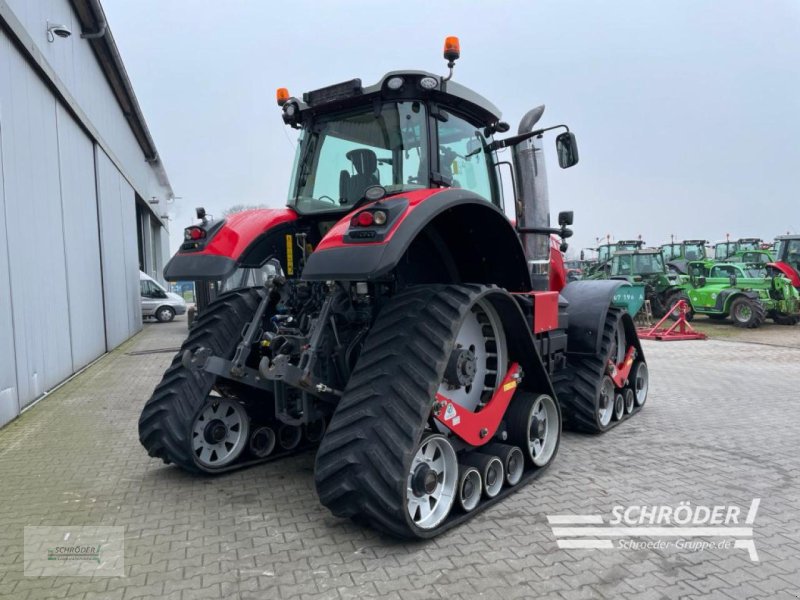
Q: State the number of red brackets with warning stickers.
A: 2